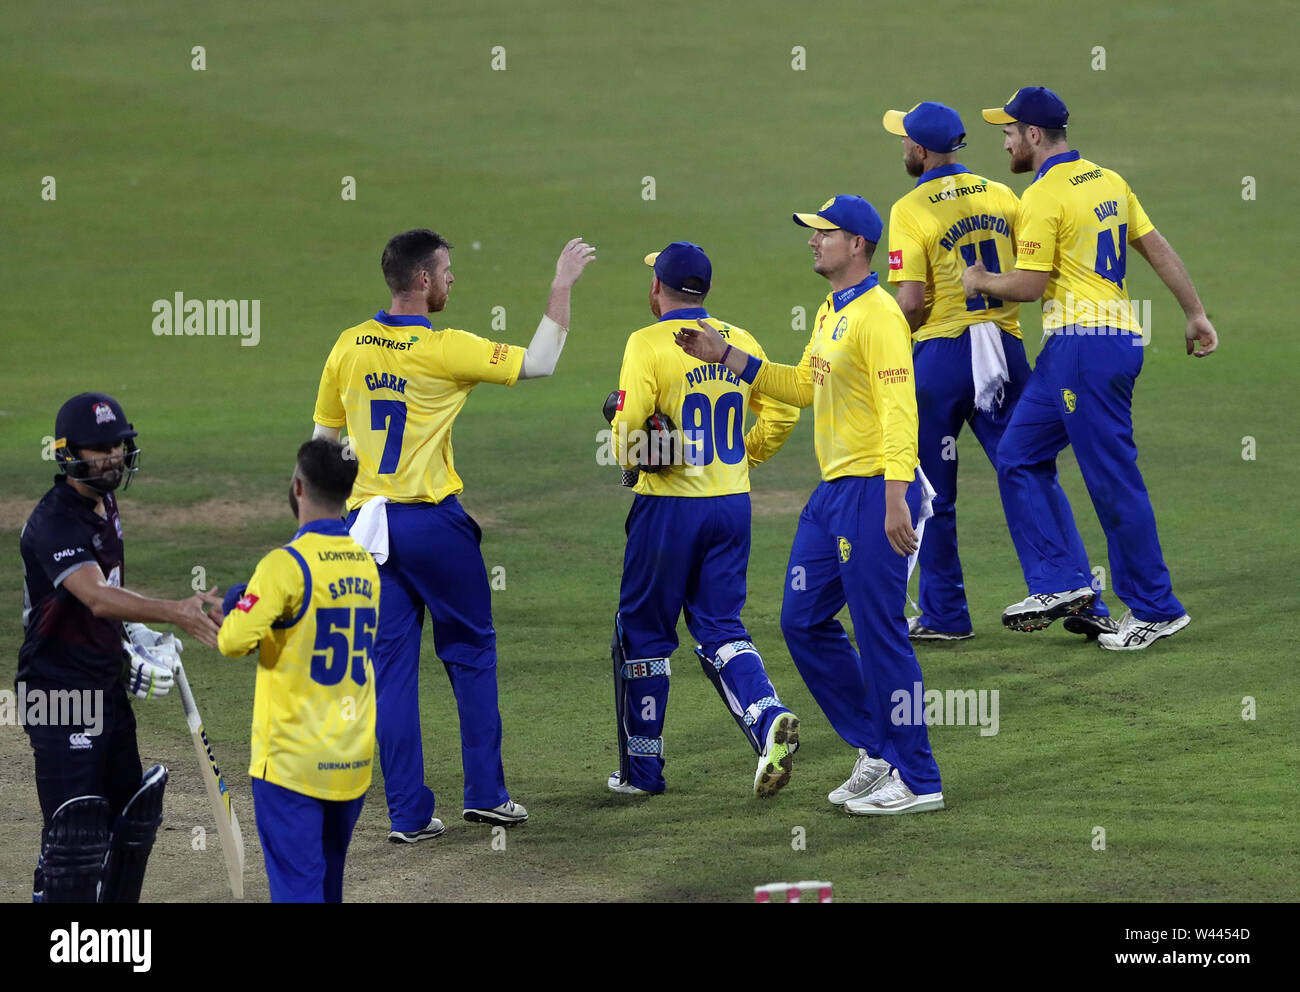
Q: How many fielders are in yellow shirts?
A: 6